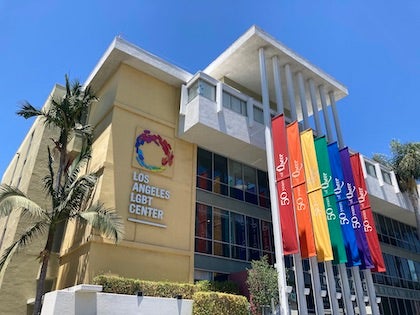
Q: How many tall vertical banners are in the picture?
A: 7